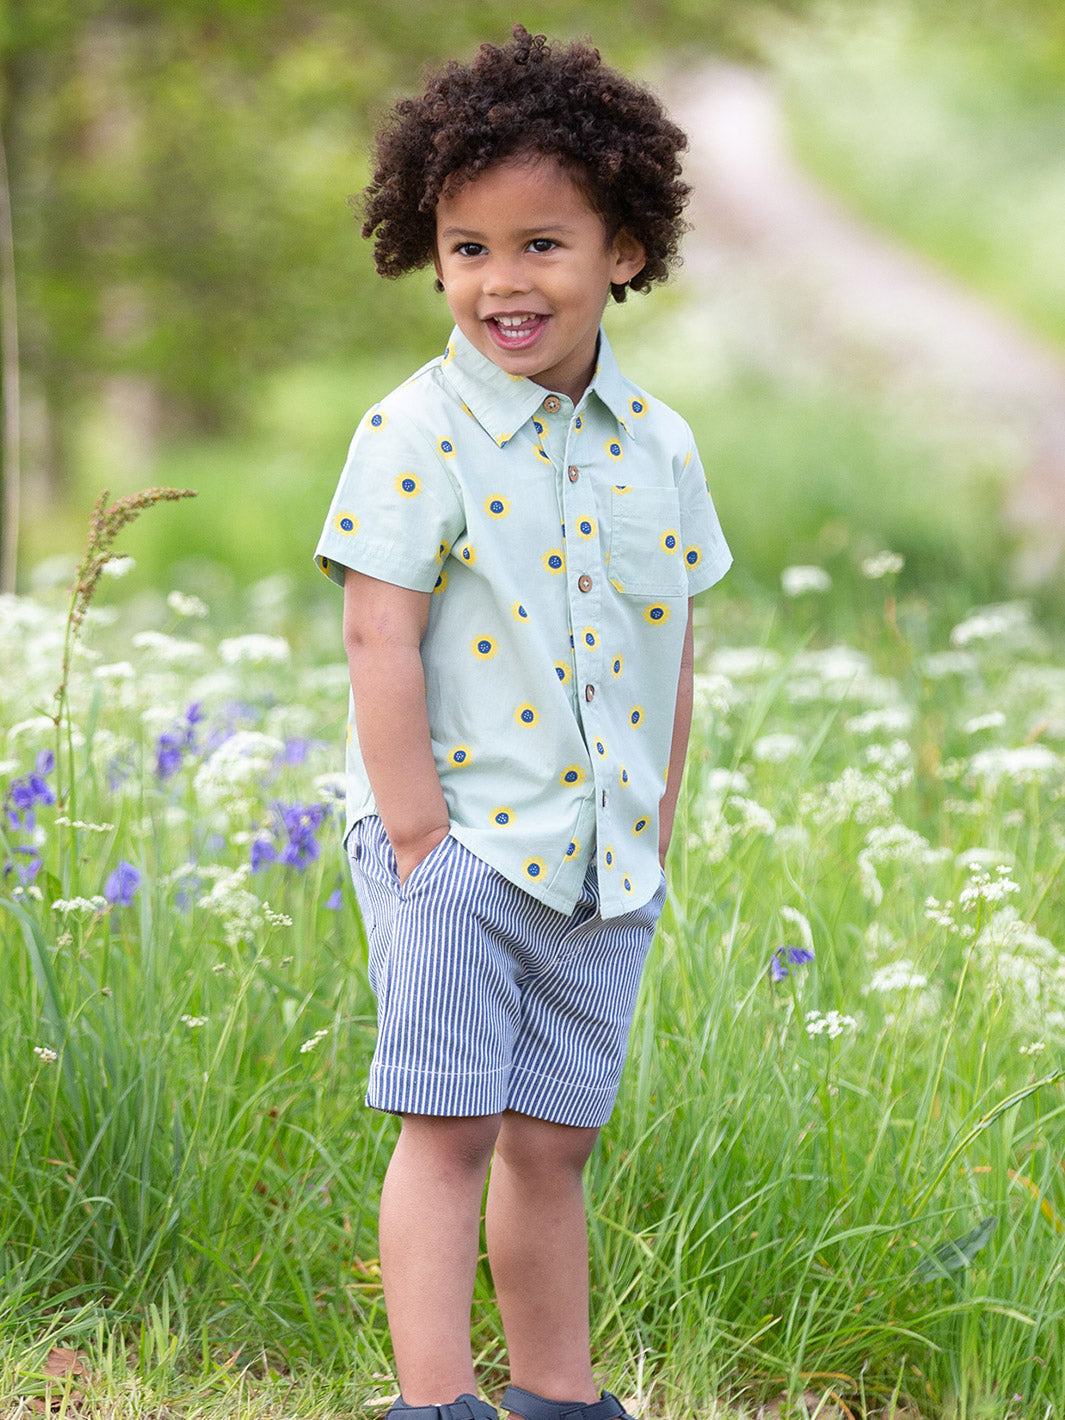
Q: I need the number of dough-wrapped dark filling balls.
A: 0